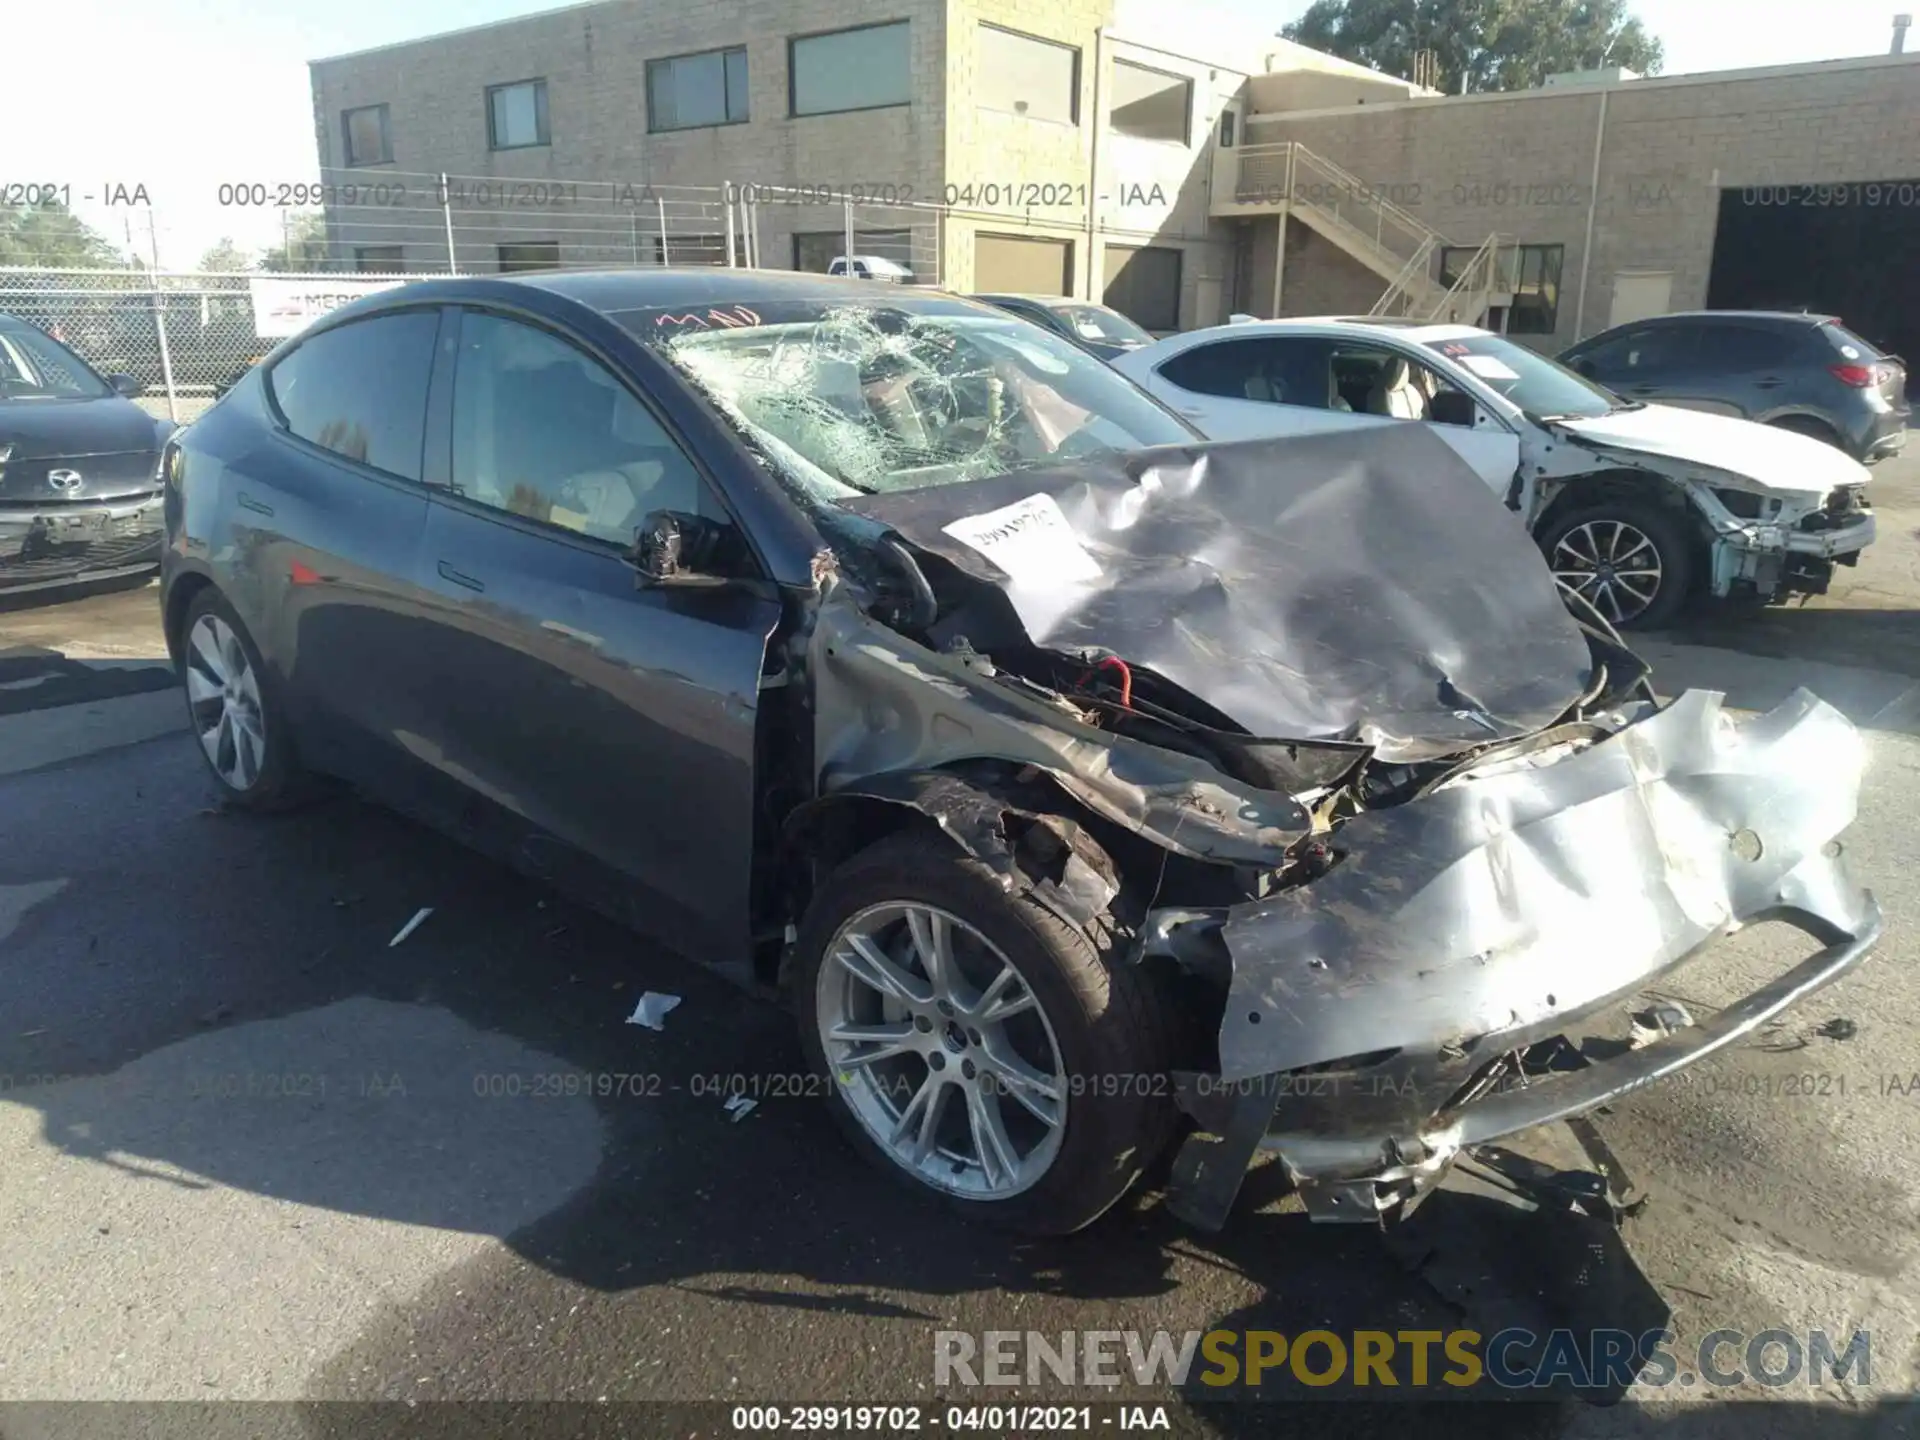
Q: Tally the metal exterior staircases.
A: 1